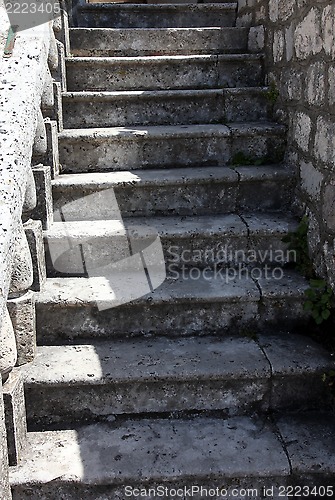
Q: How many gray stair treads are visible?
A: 10